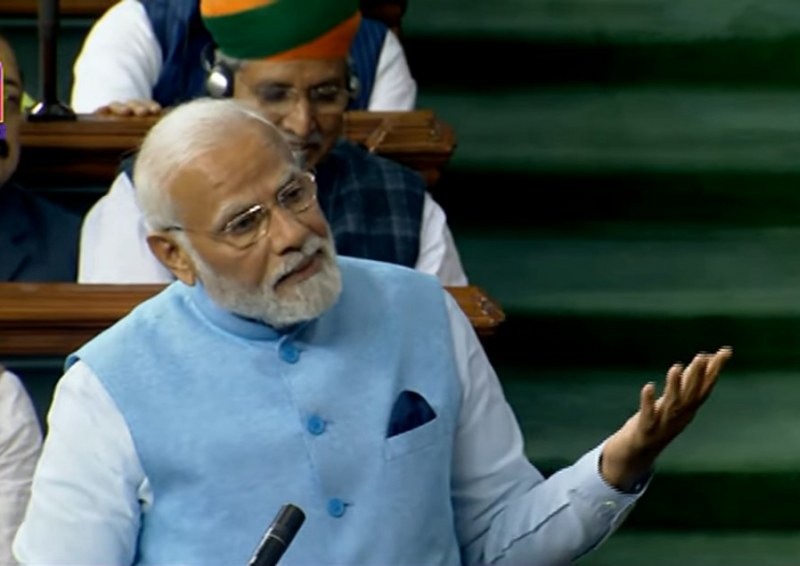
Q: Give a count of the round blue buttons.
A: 3